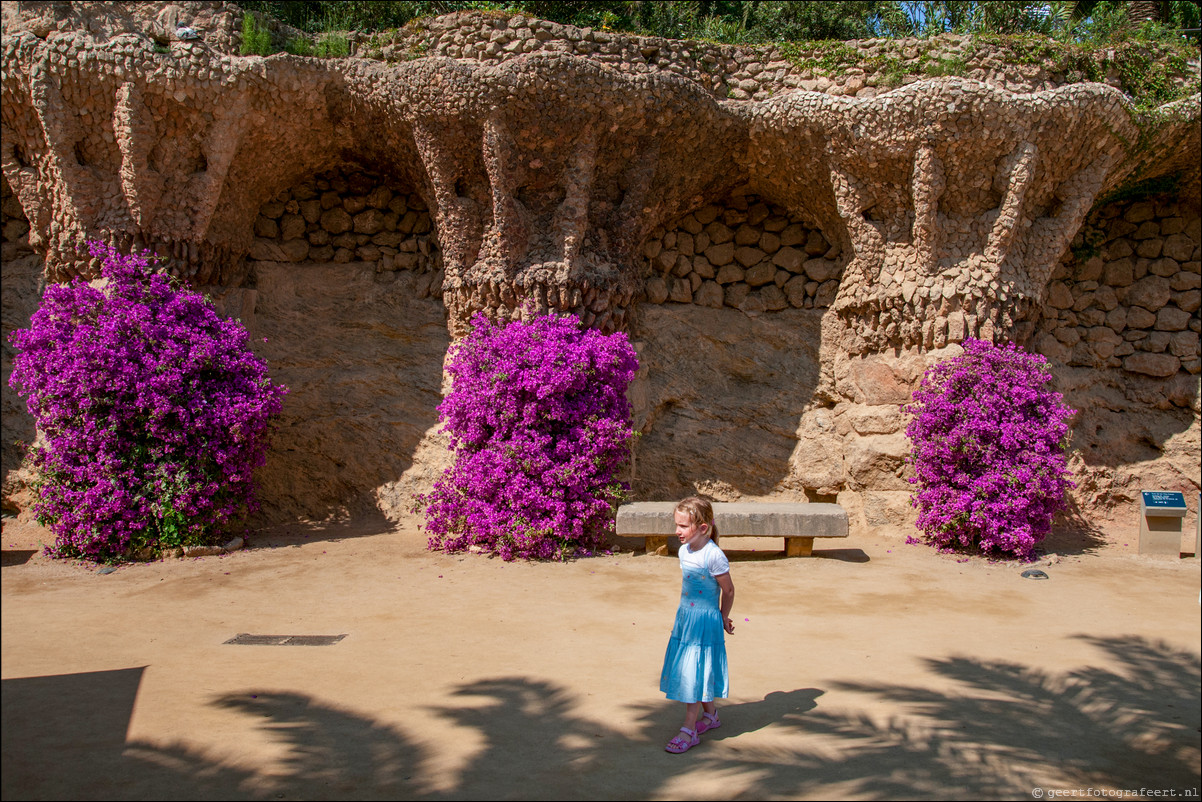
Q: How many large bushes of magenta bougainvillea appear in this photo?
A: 3